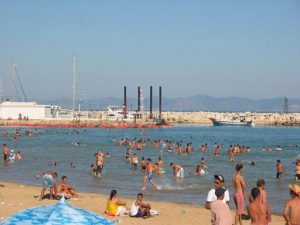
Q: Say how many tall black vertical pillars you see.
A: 4